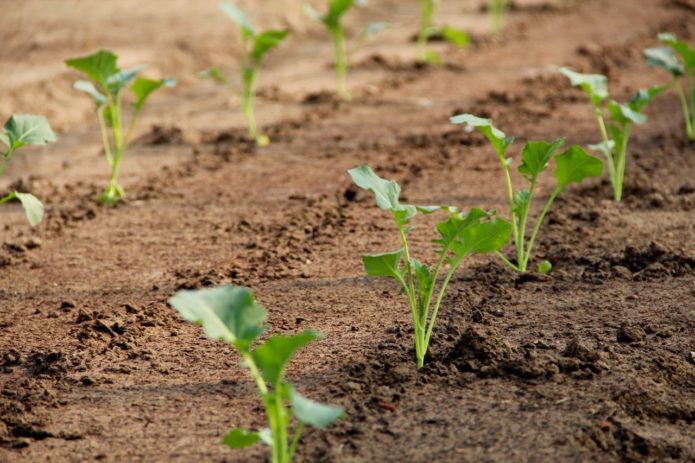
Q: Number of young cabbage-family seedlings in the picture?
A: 11